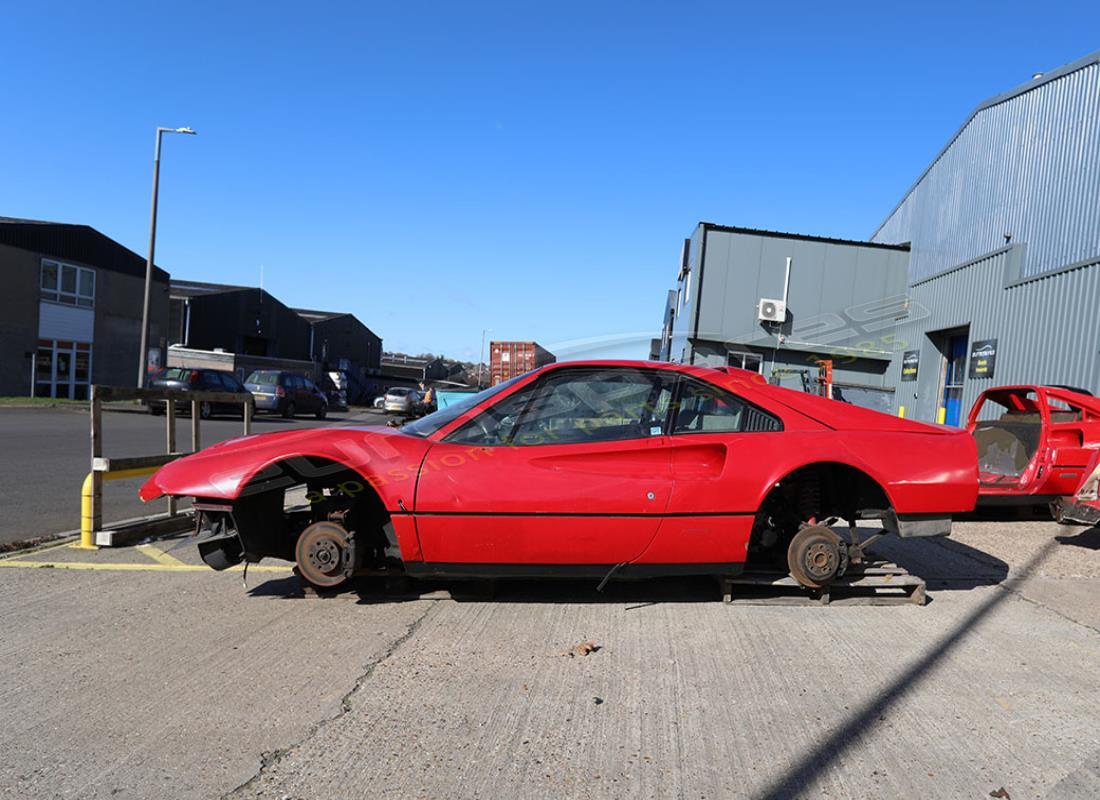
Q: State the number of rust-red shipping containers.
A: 1